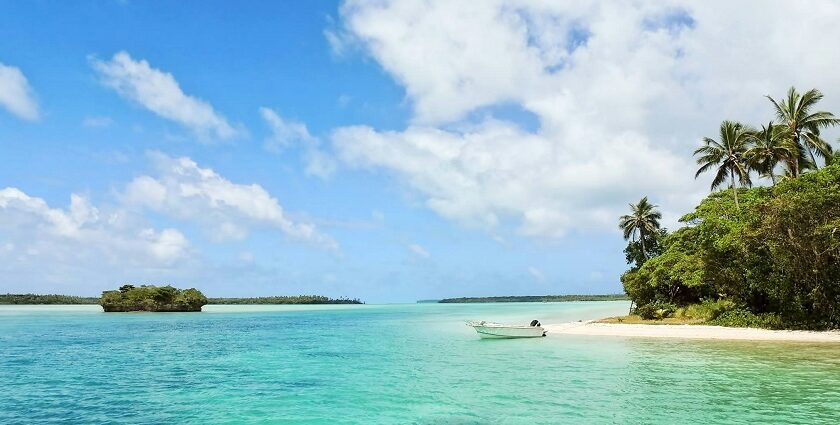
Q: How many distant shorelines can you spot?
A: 2